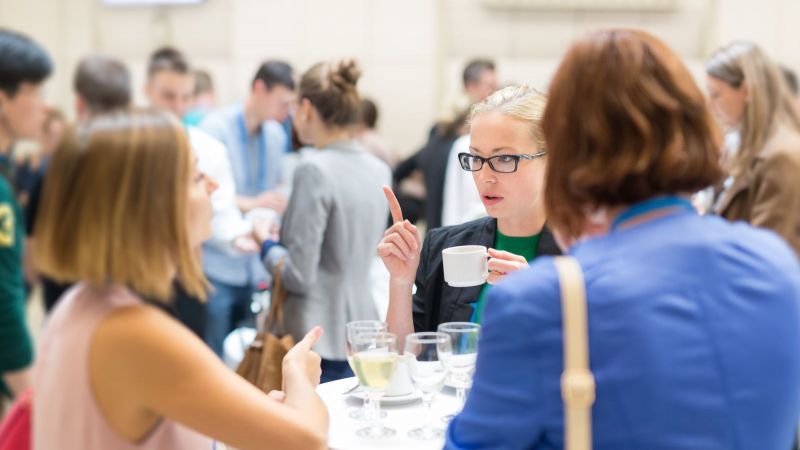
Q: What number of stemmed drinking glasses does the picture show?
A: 4